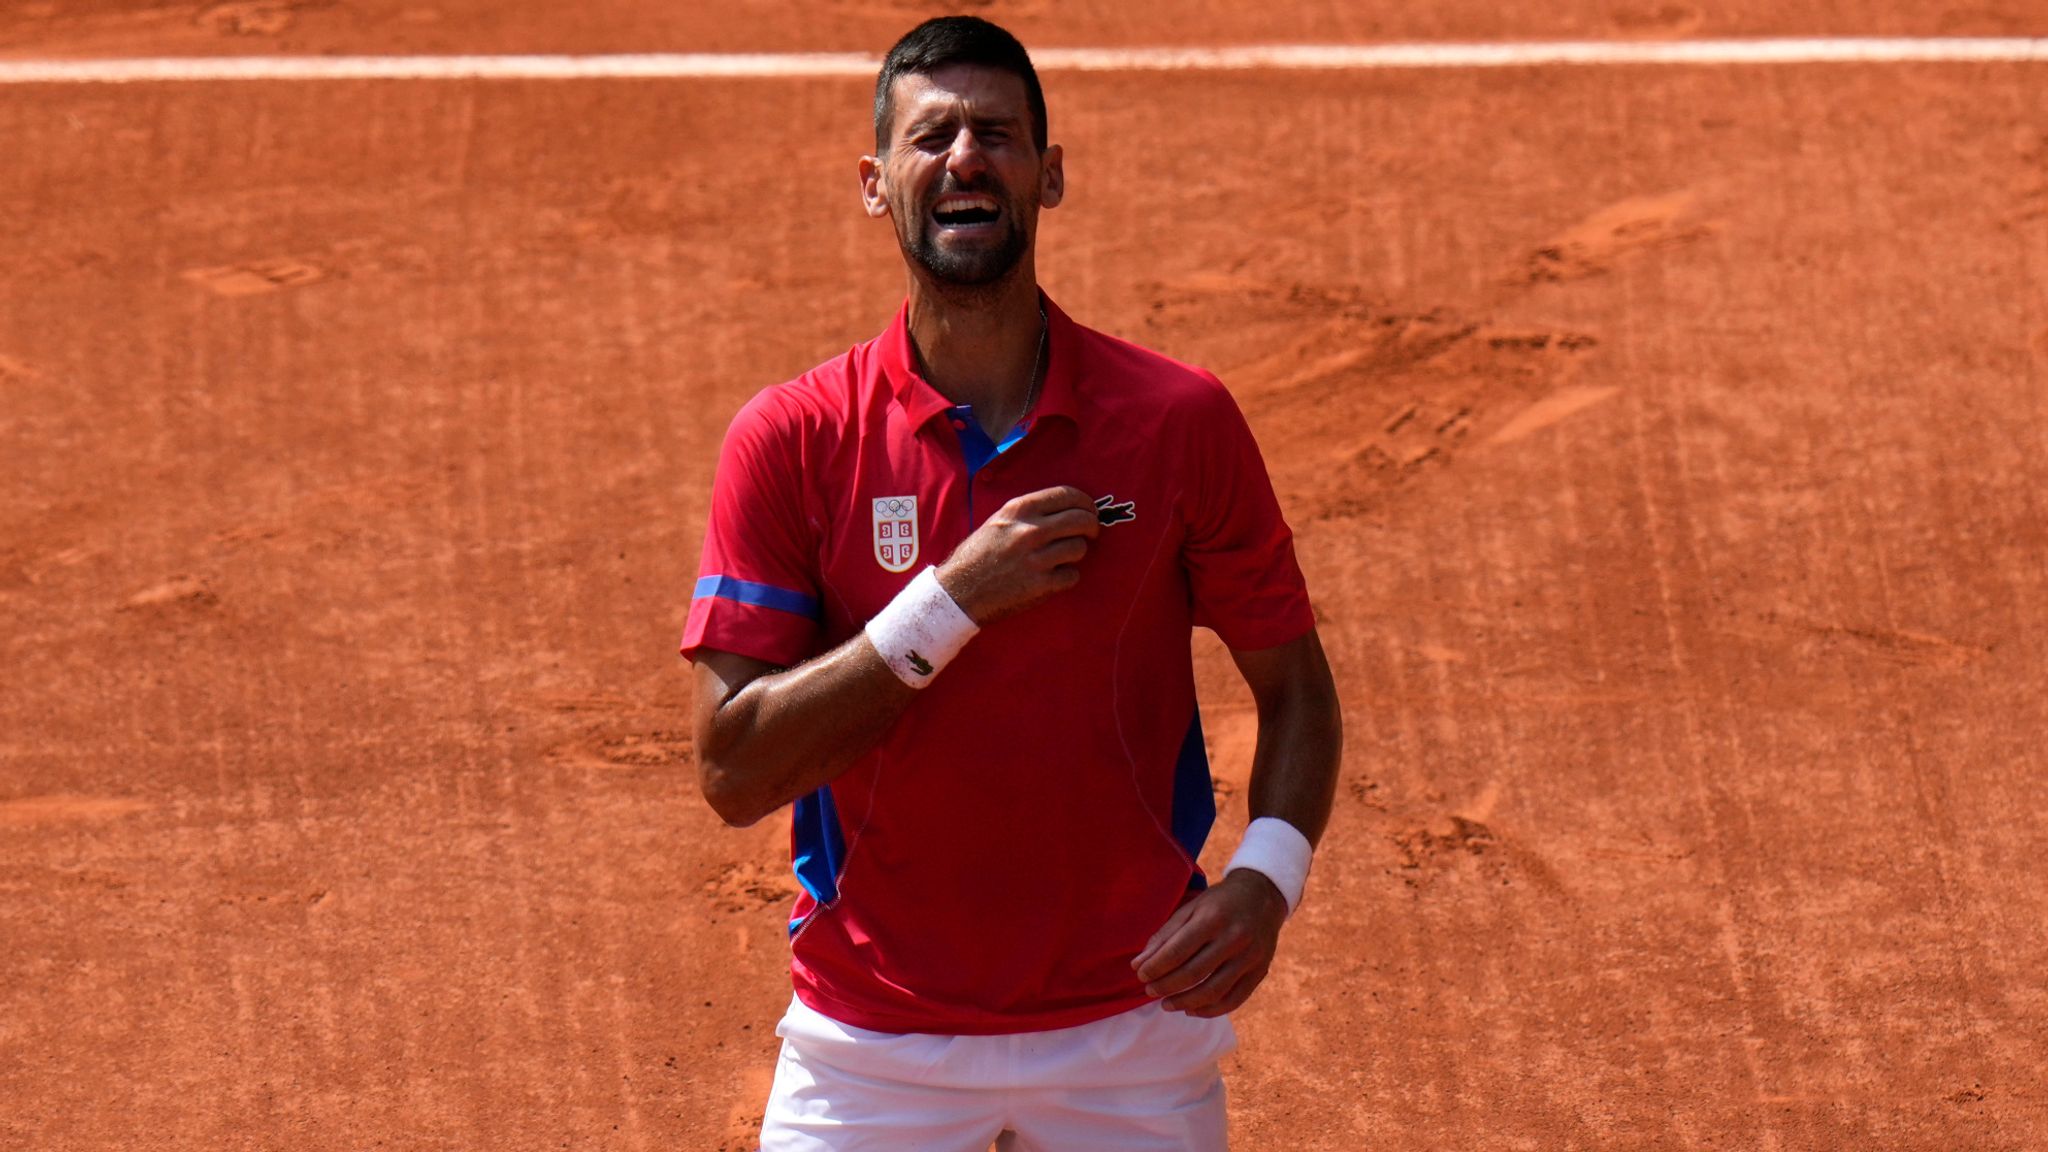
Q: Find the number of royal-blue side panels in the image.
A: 2